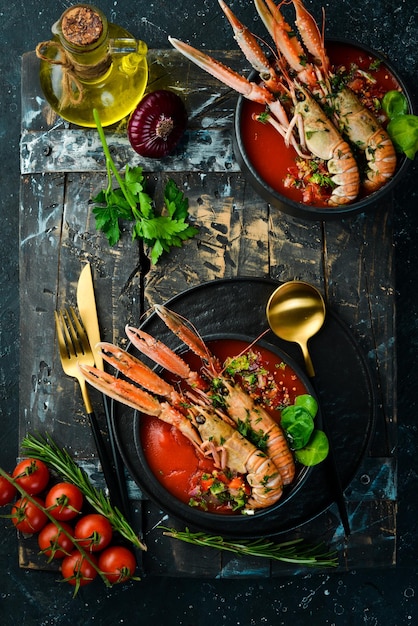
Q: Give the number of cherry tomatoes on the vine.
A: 8